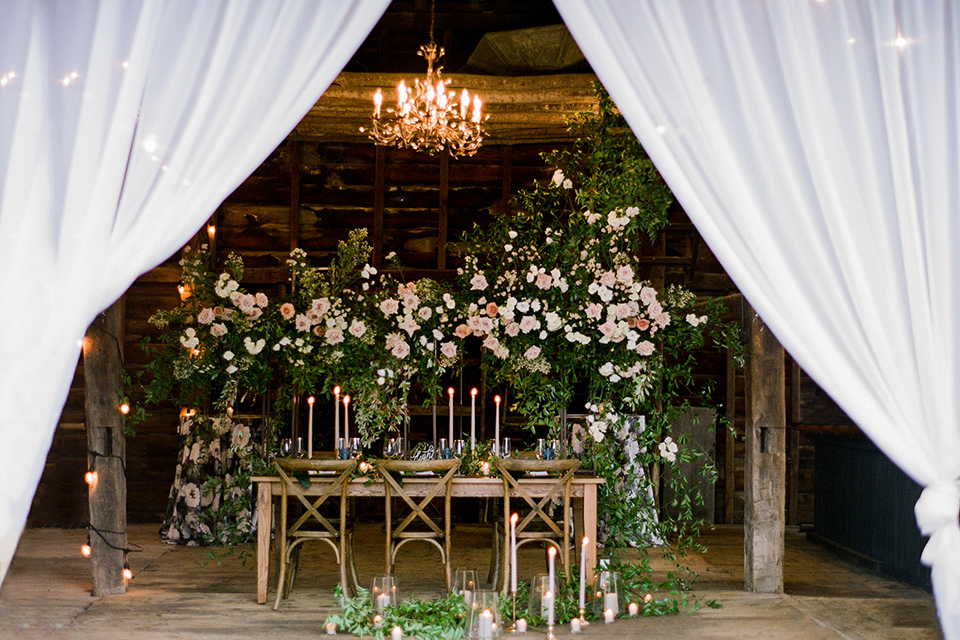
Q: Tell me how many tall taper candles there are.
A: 9